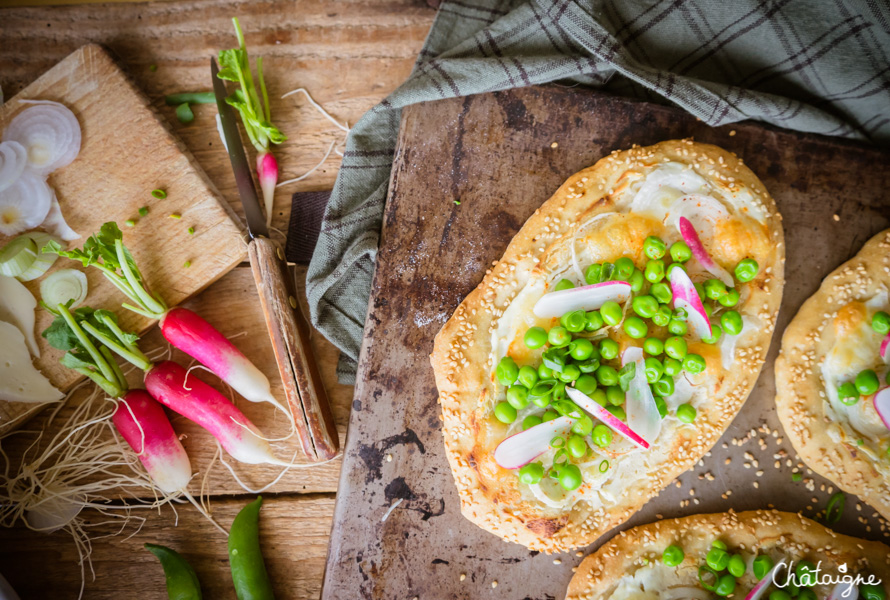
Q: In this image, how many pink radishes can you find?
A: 4